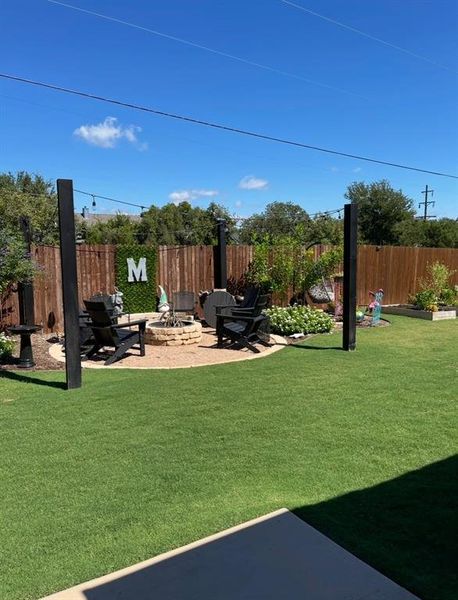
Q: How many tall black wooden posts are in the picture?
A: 4